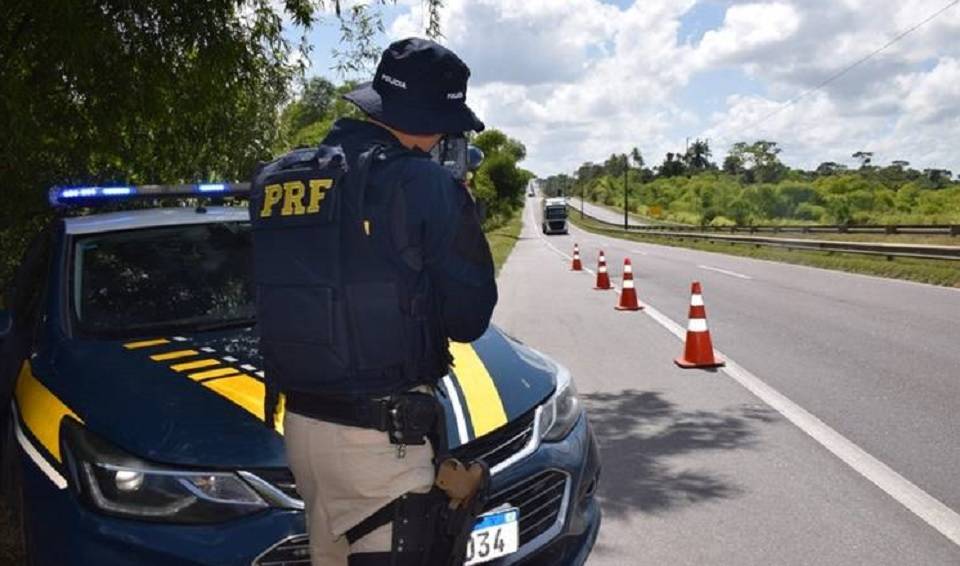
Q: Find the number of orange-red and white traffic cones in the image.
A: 4